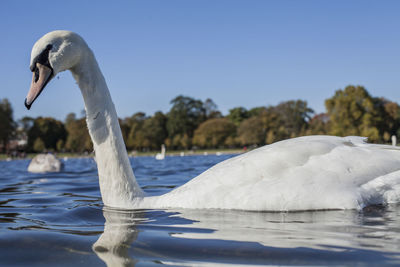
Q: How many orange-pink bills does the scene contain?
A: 1